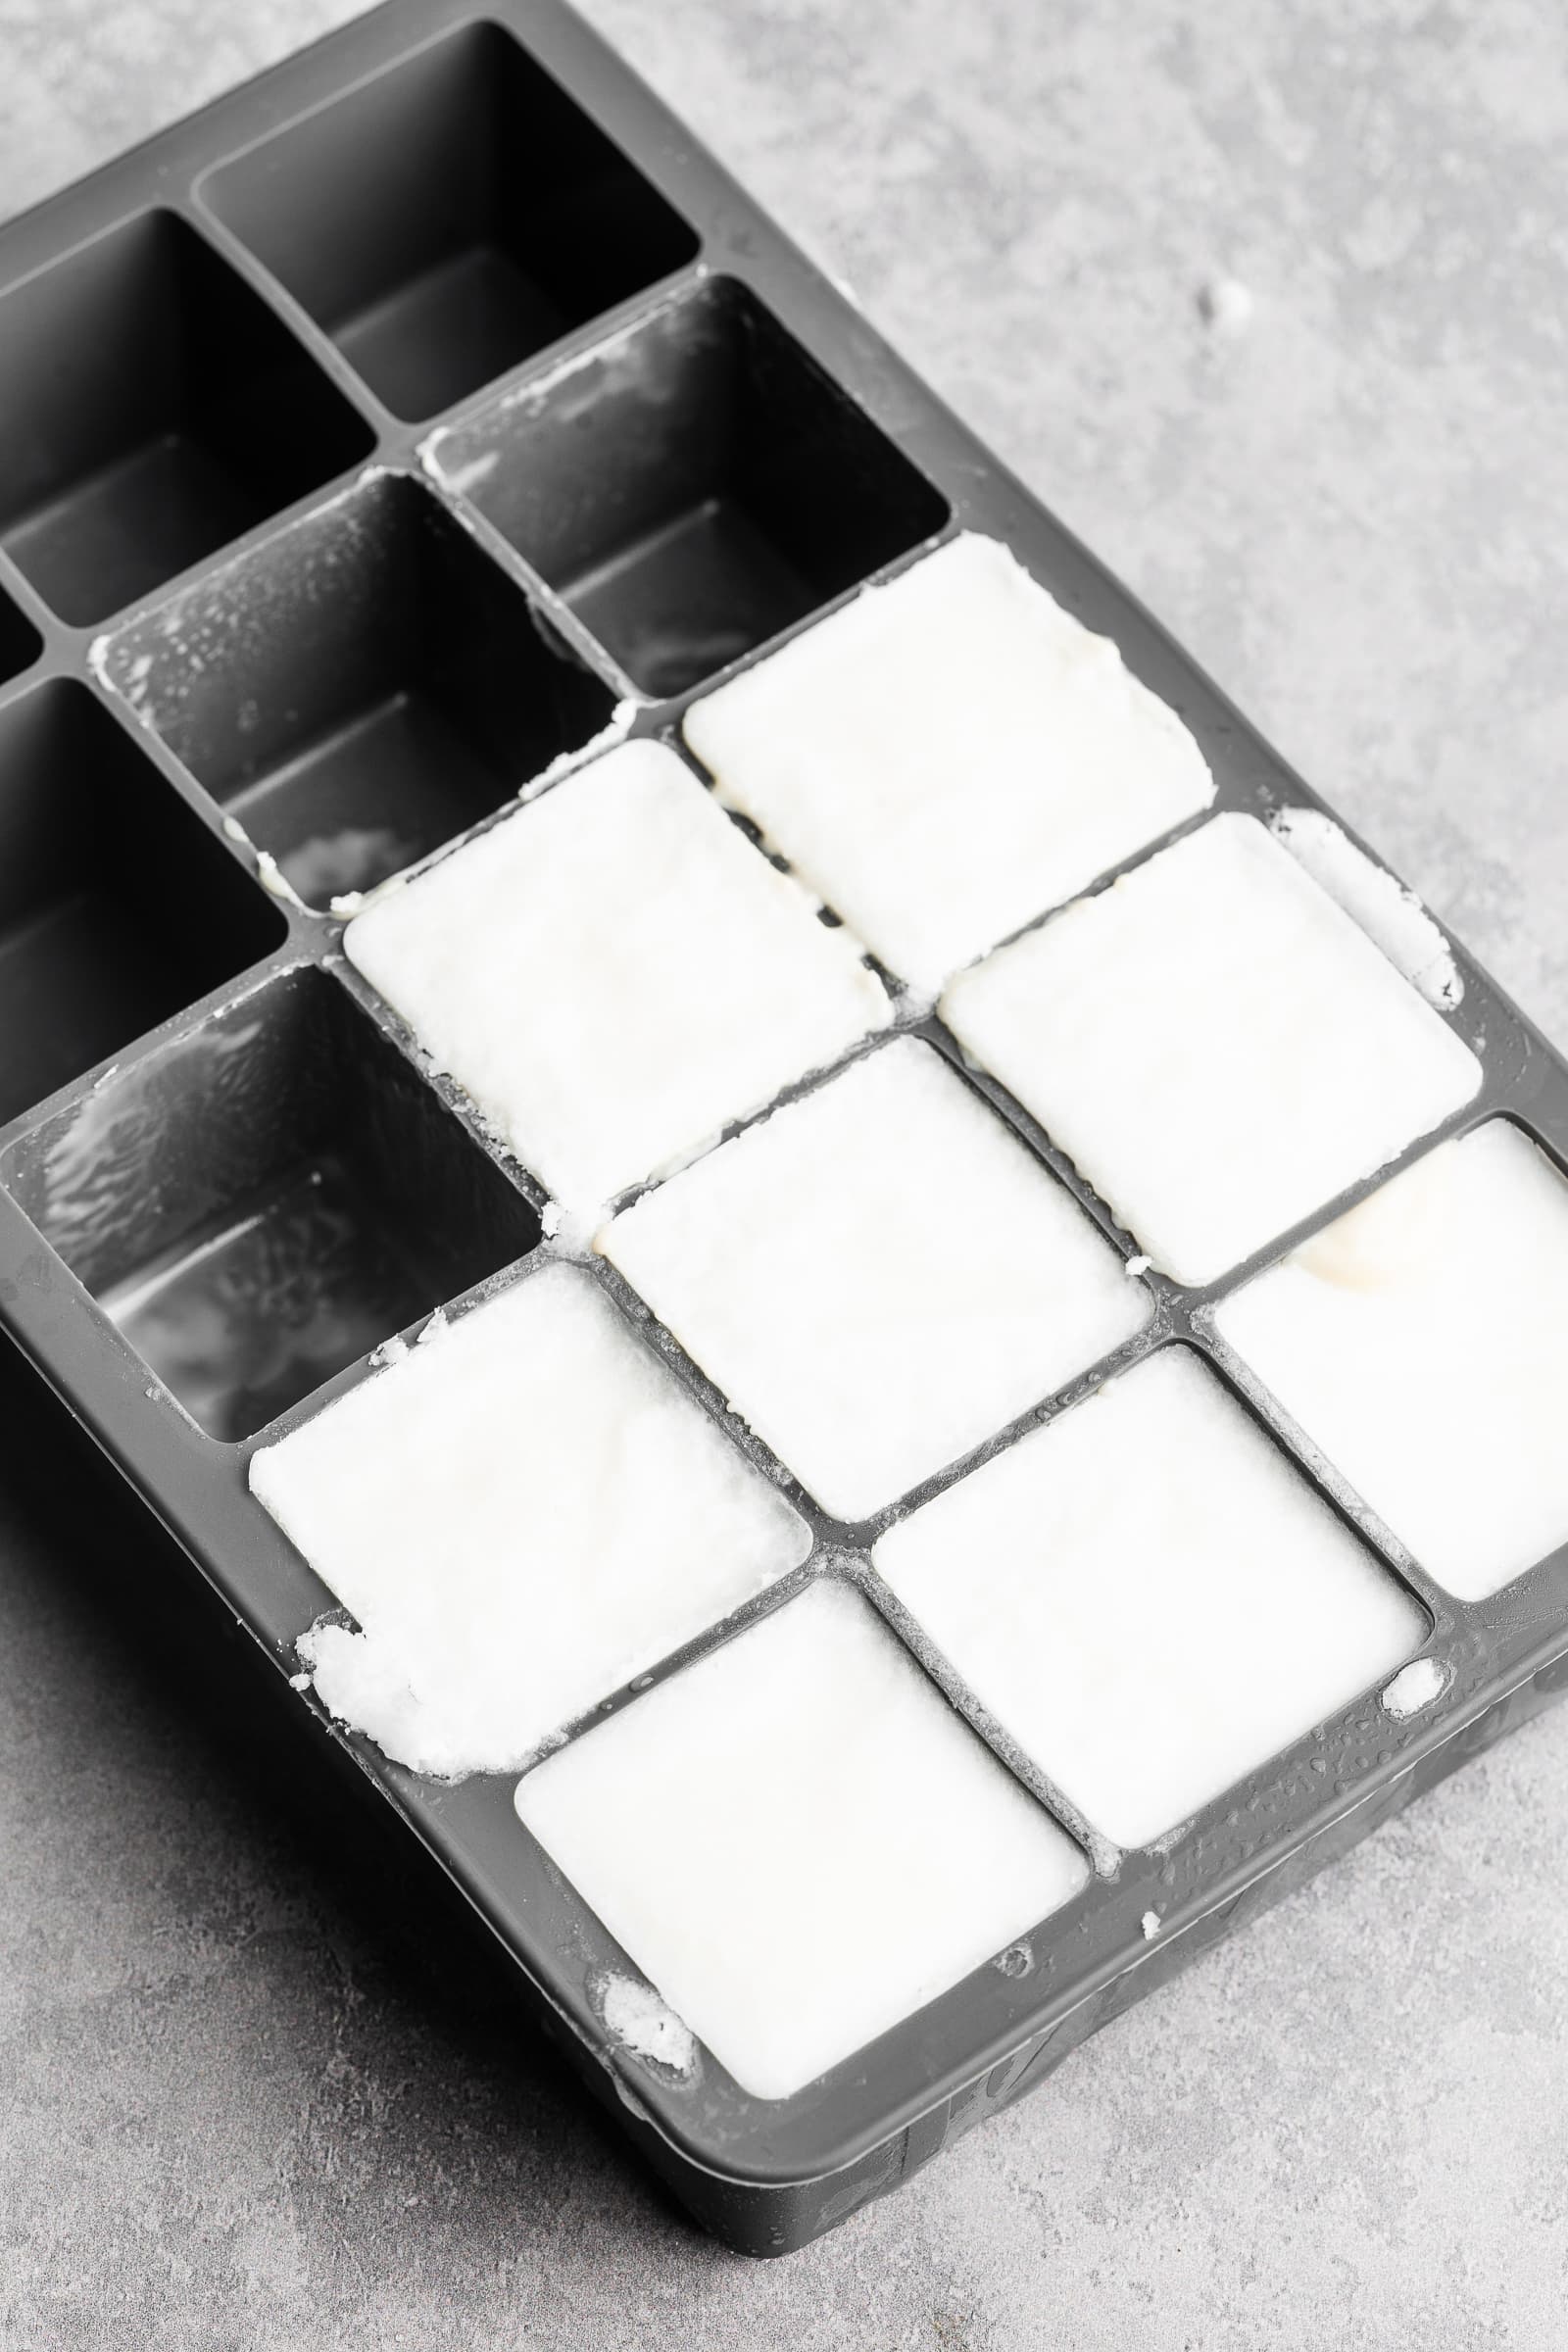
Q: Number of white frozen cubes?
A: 8